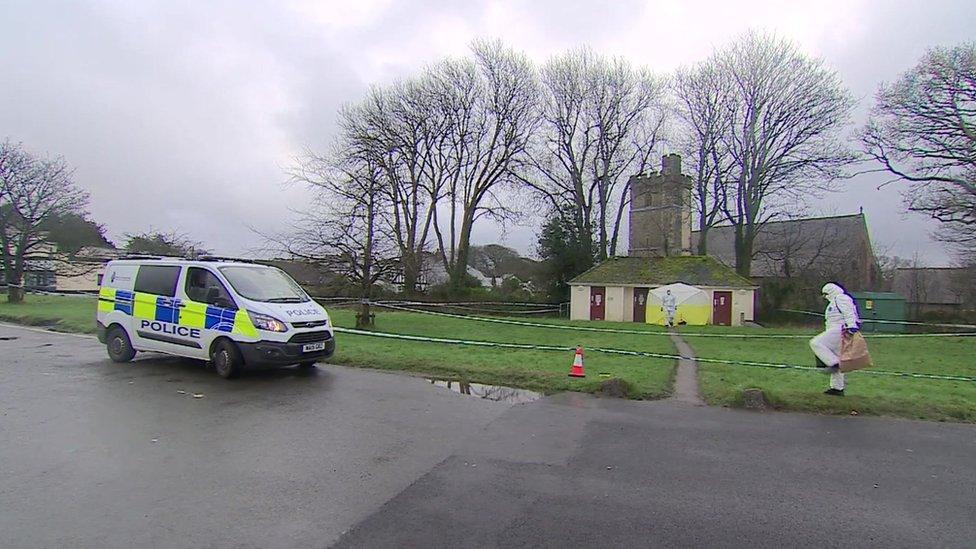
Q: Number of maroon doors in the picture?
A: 3